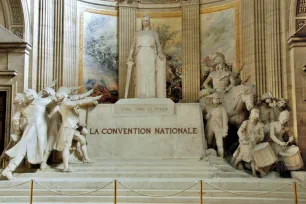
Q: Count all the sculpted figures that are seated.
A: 1